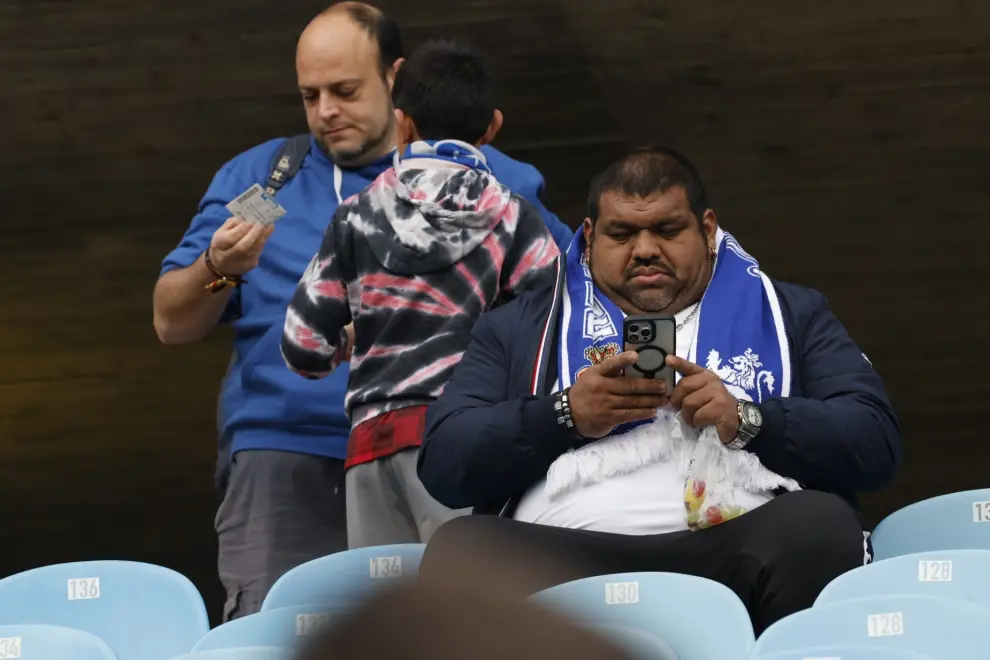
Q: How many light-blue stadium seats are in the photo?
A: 11